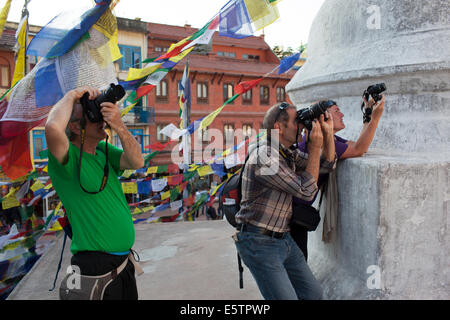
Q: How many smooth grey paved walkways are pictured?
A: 1